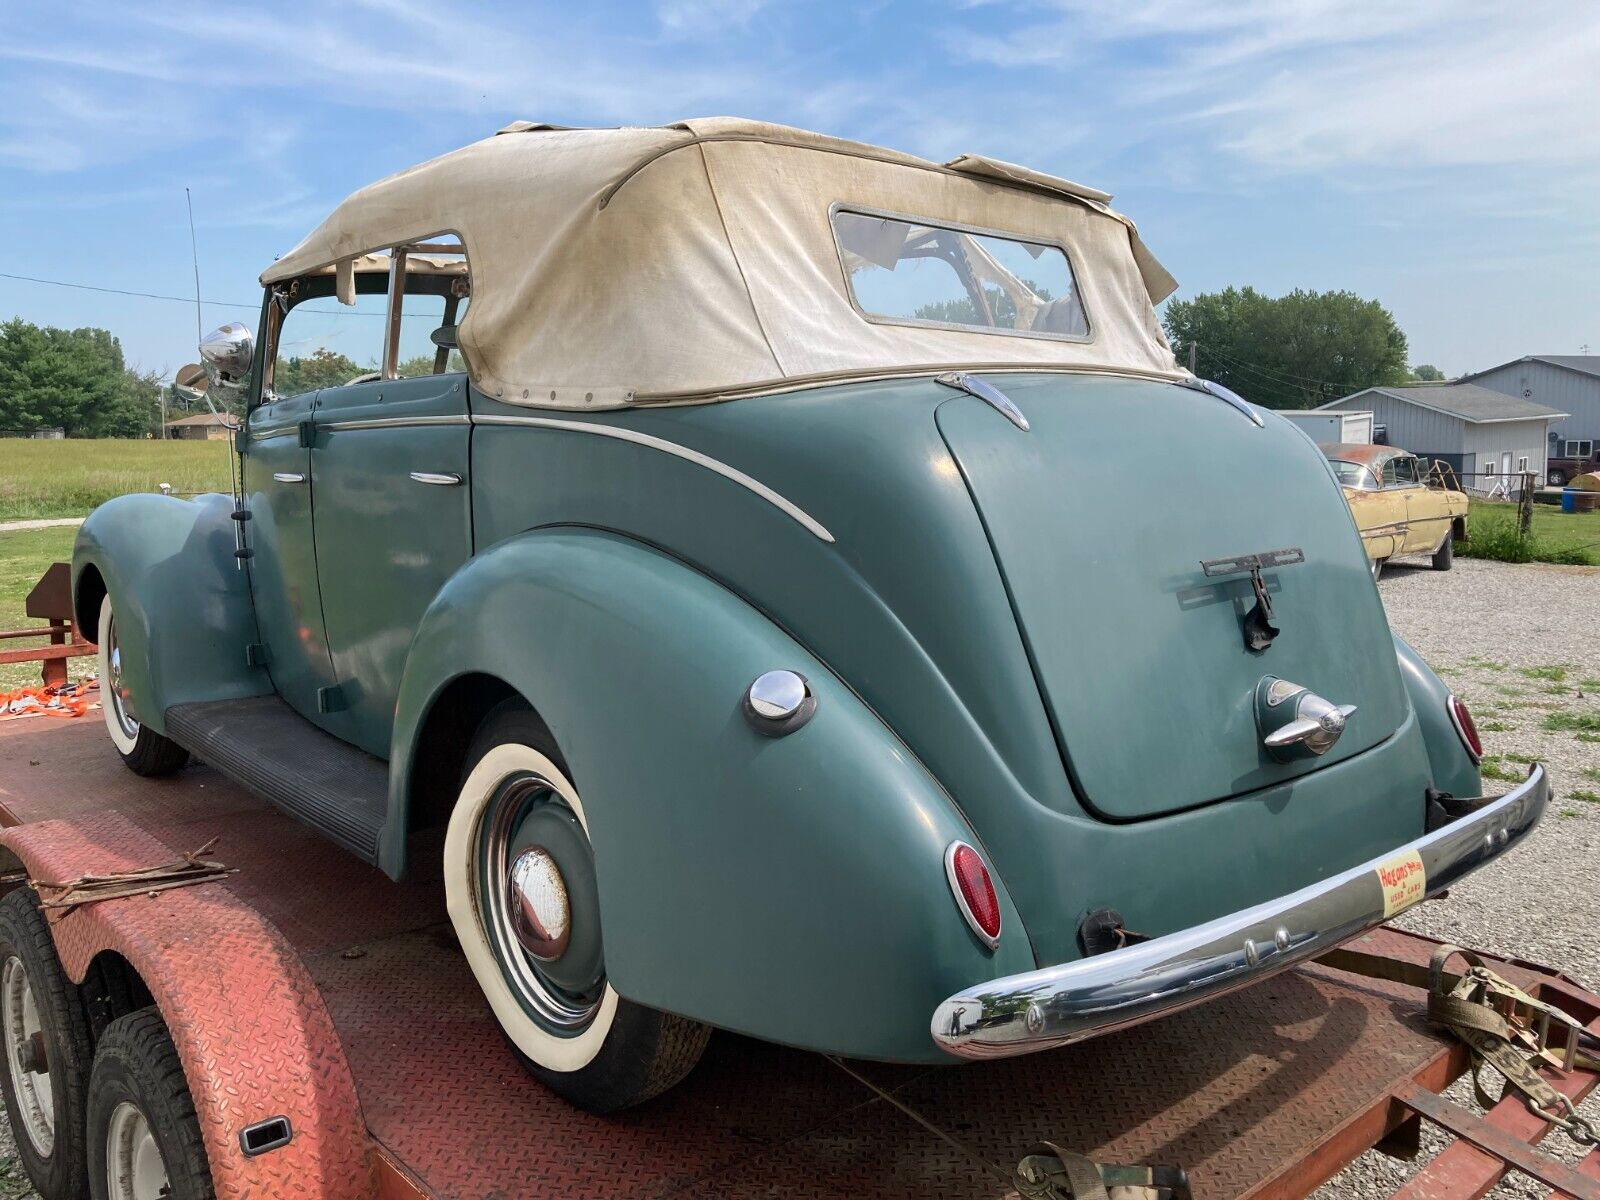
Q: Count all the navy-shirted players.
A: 0